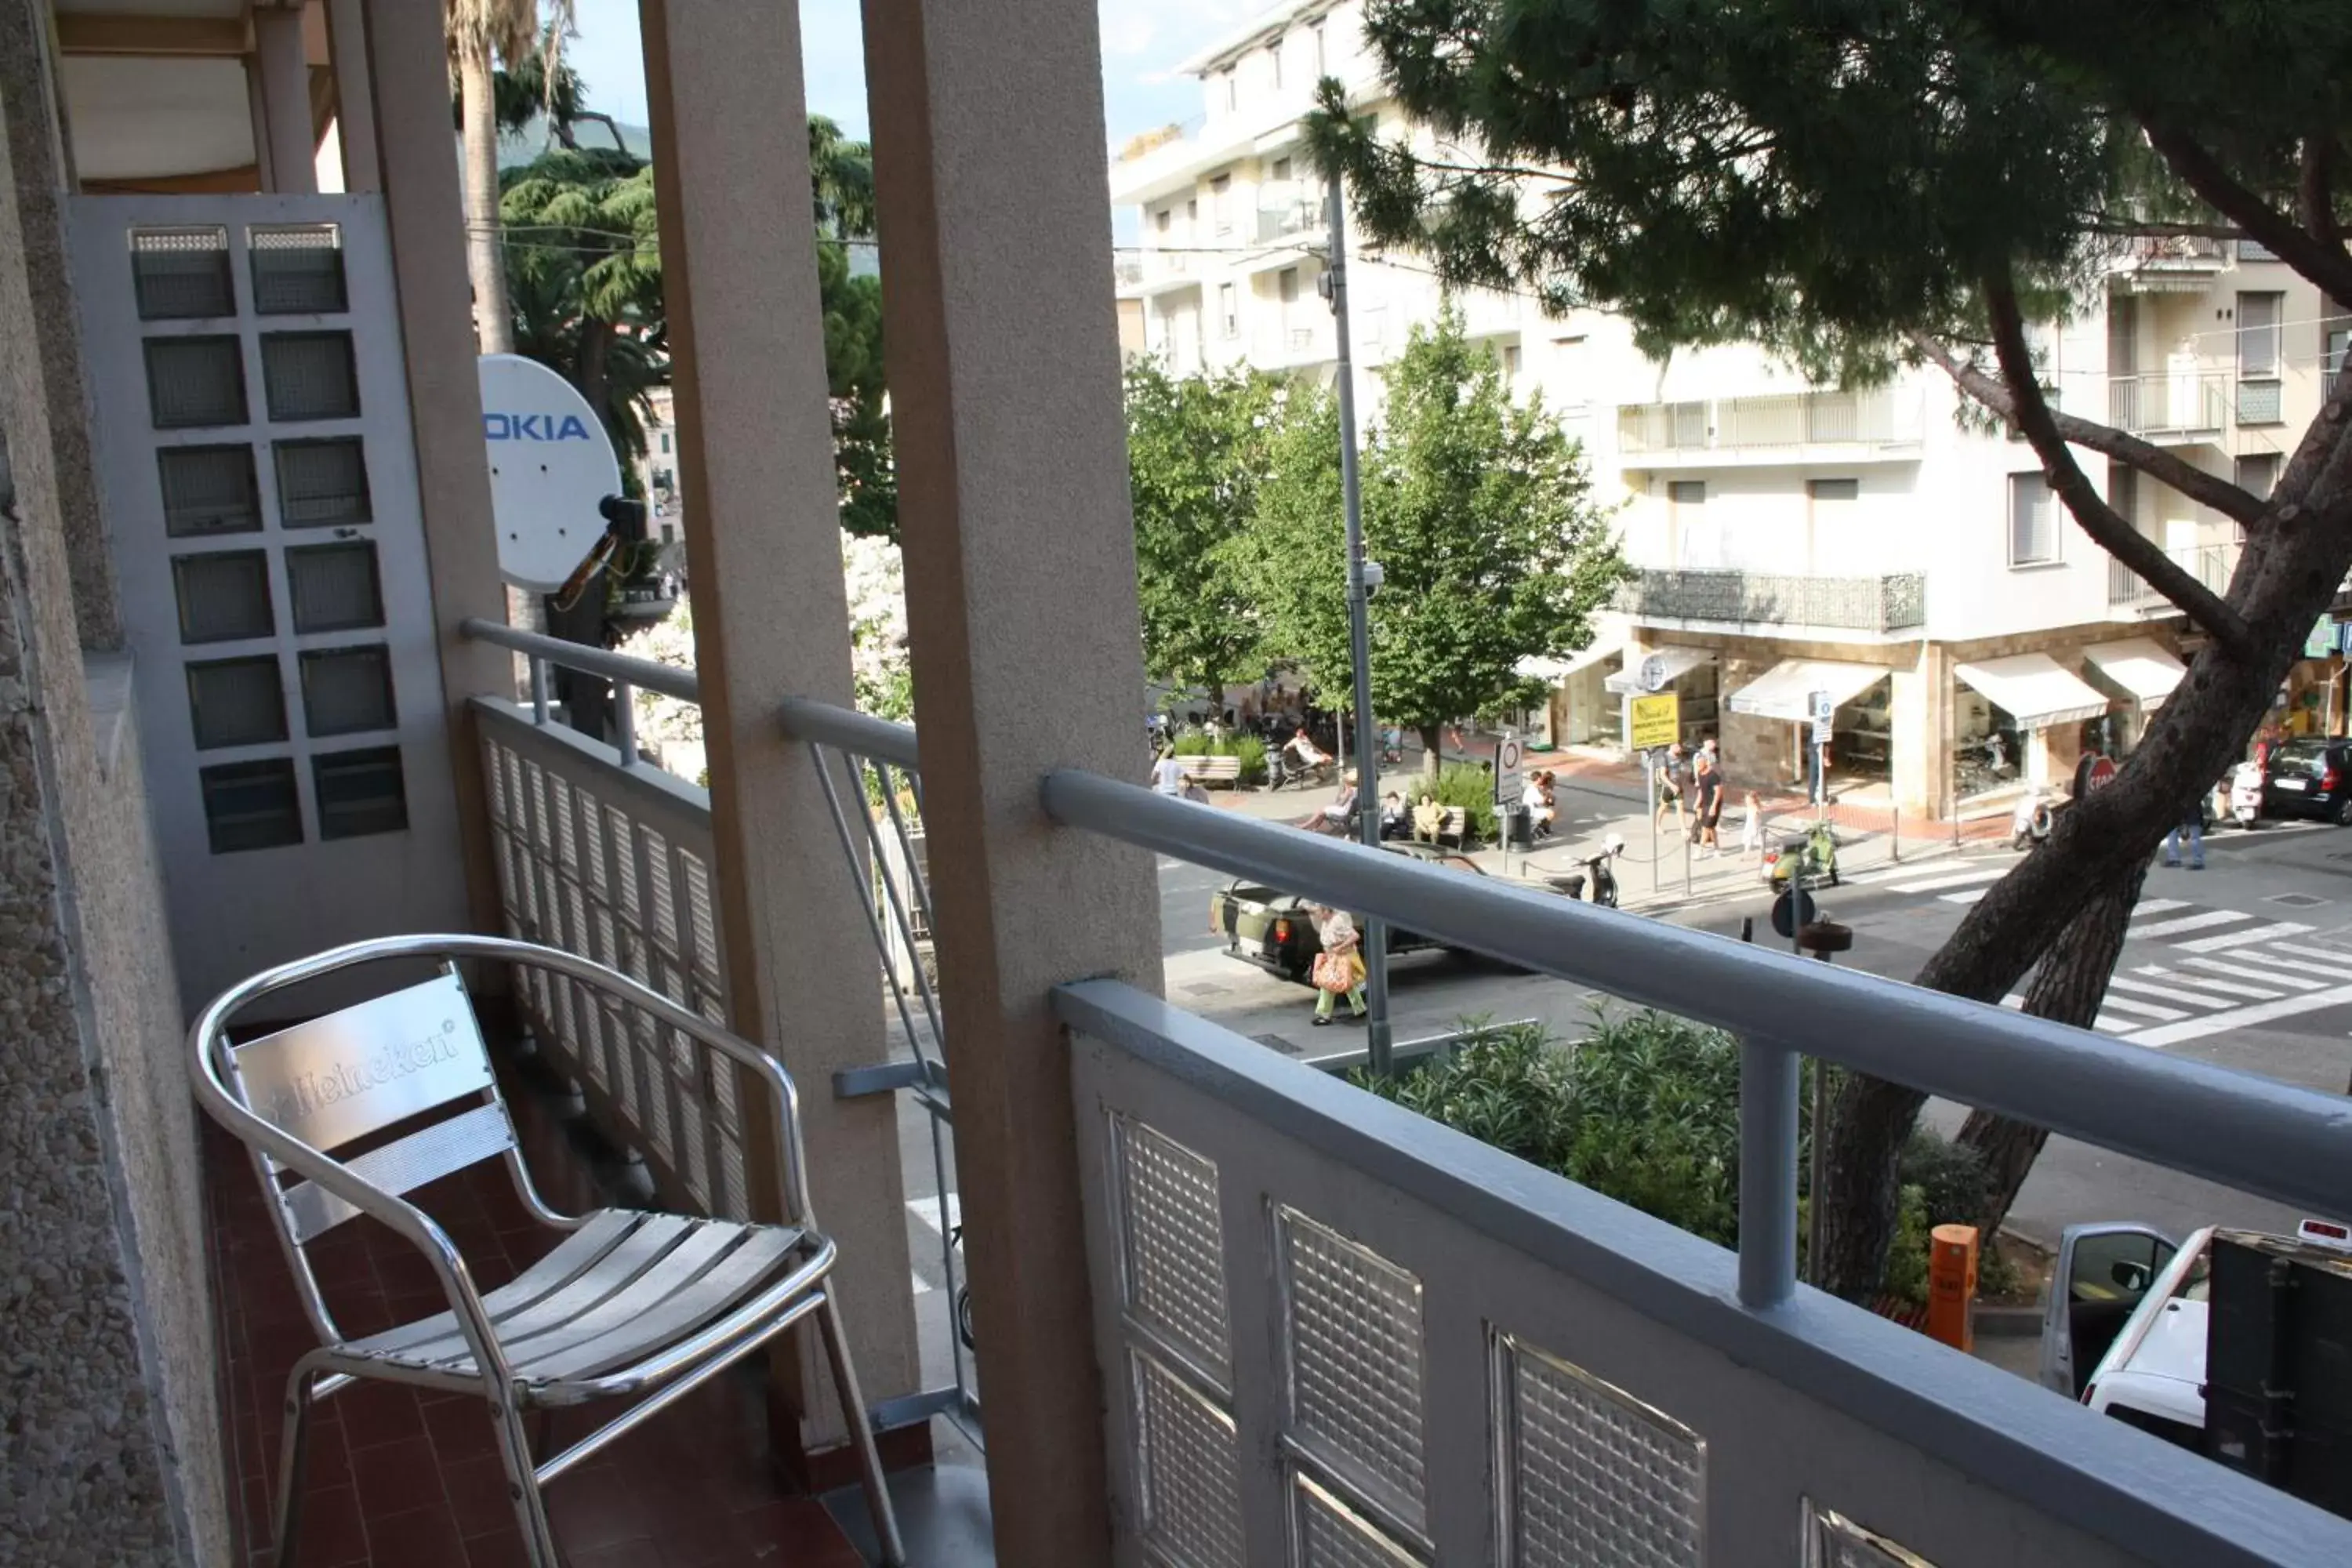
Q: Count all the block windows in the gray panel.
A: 12